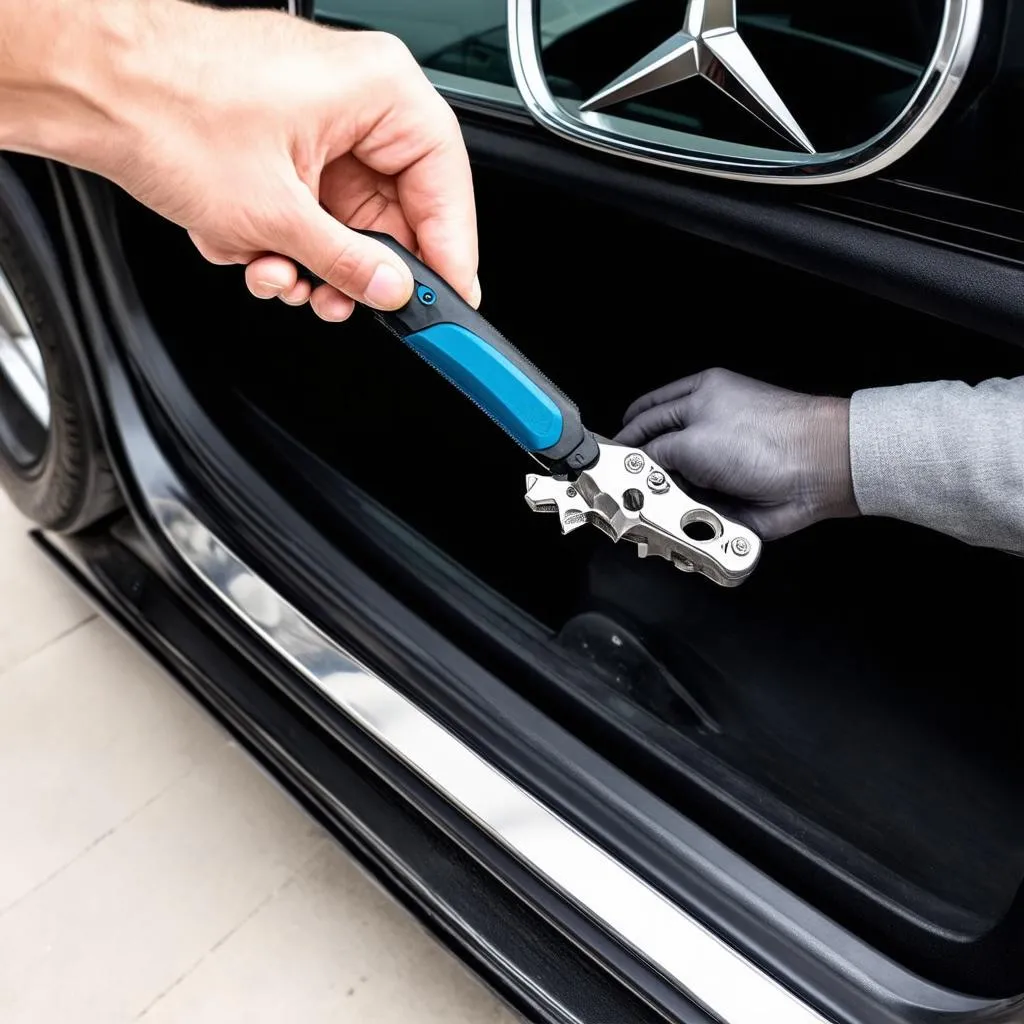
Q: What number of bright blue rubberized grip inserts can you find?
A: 1